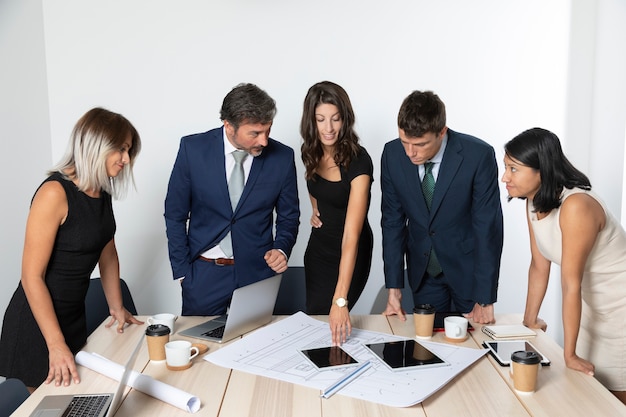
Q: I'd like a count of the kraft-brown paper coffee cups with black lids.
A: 3